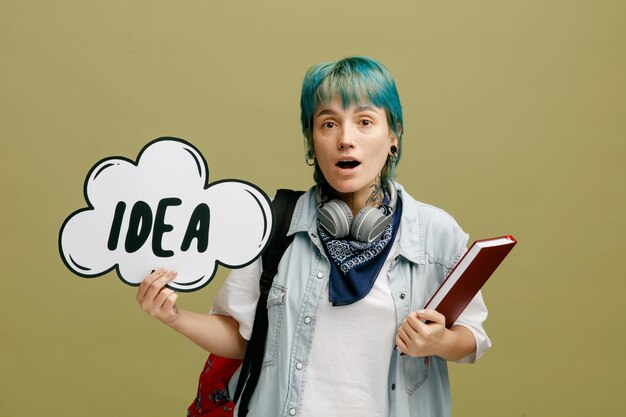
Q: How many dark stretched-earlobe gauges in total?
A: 1